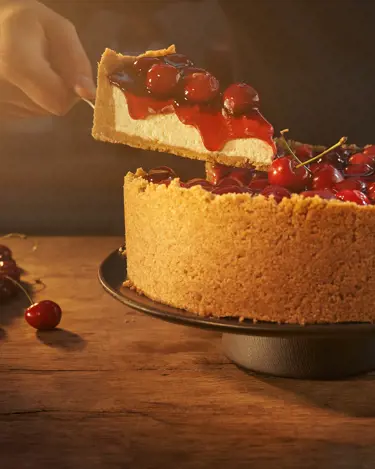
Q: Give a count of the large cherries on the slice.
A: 3